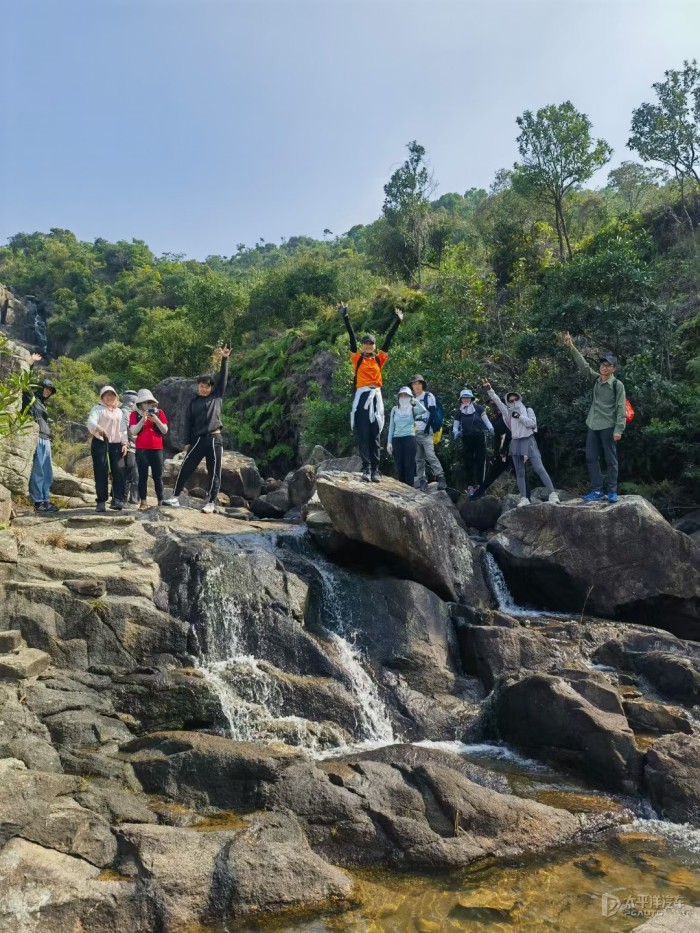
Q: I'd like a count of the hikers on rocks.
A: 12